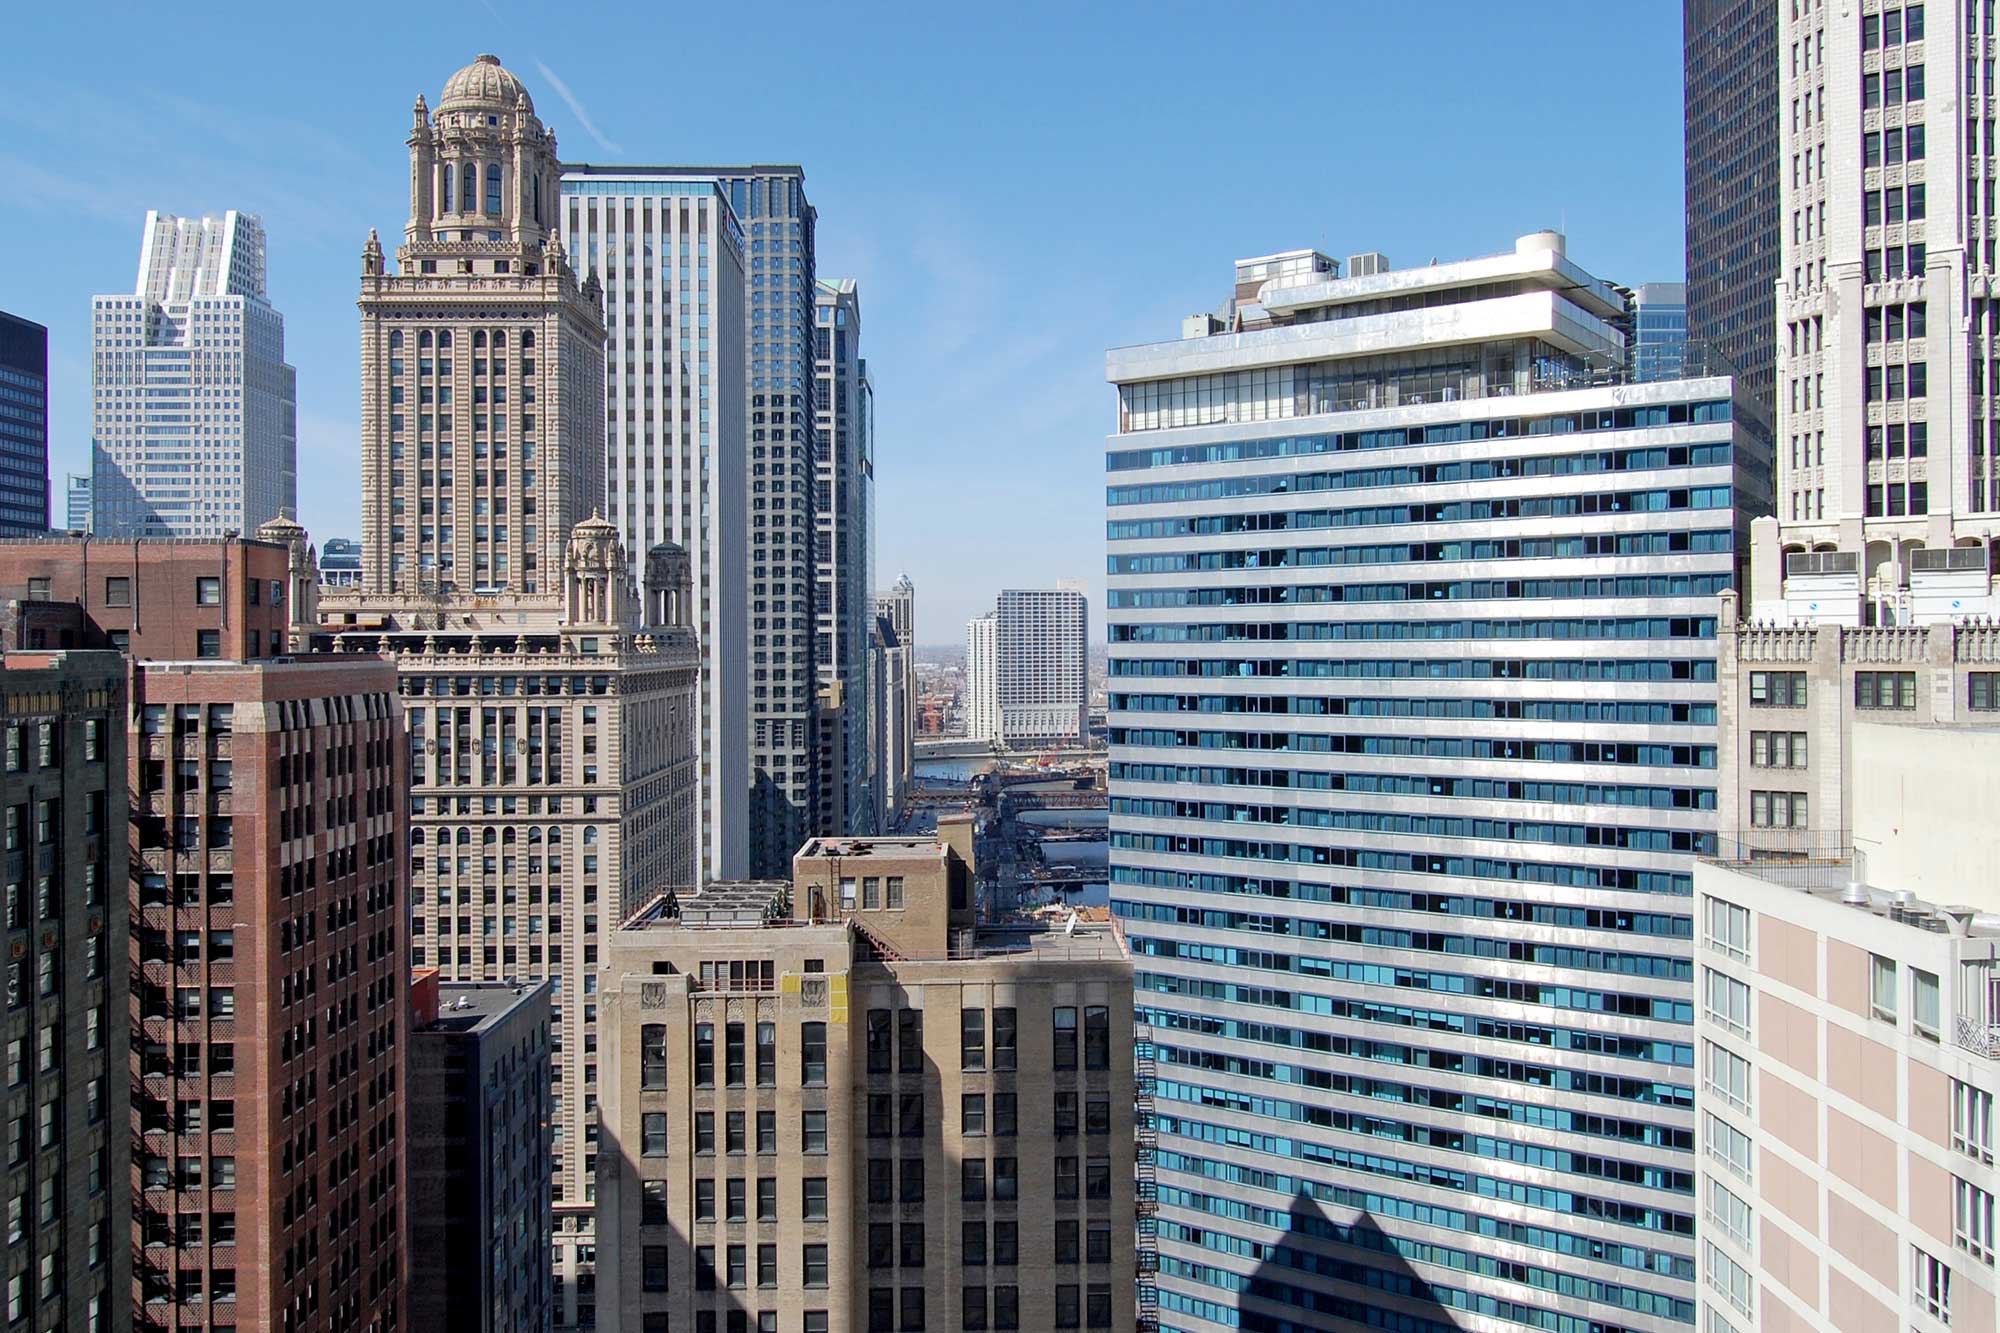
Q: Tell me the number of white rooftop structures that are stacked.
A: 2